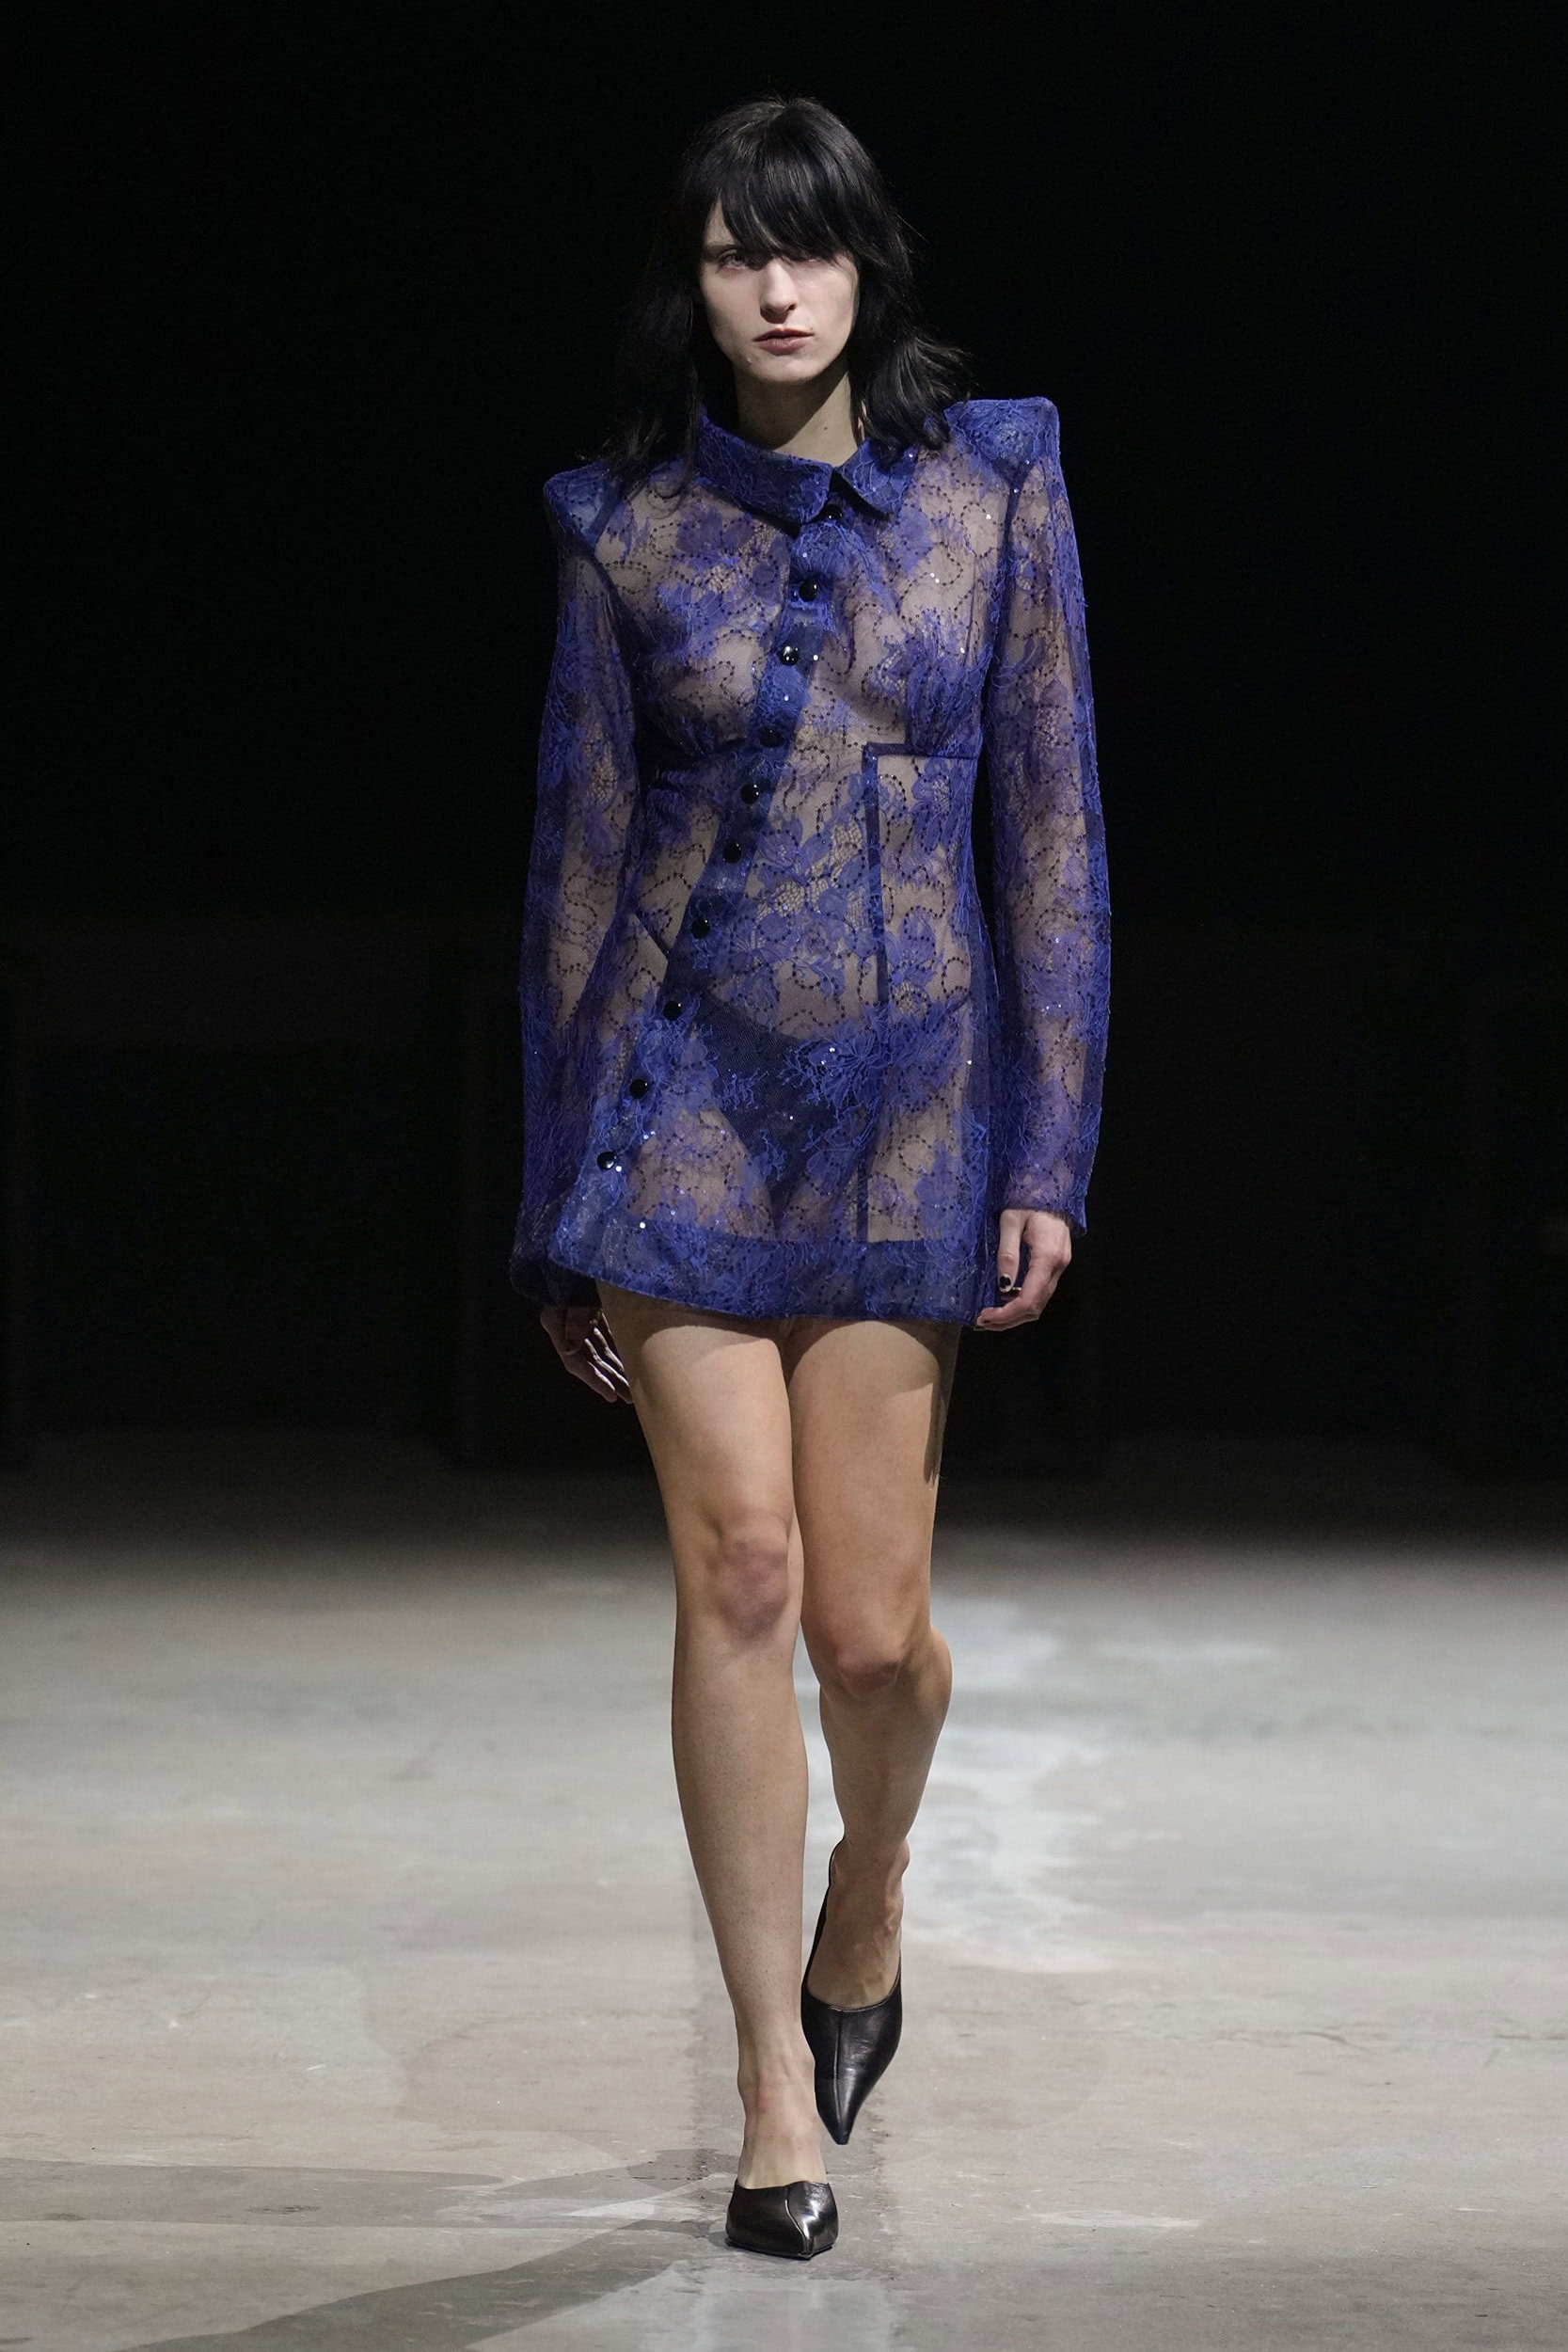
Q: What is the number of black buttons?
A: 10